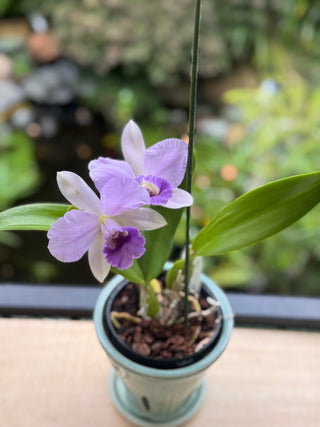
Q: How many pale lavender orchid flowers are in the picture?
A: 2